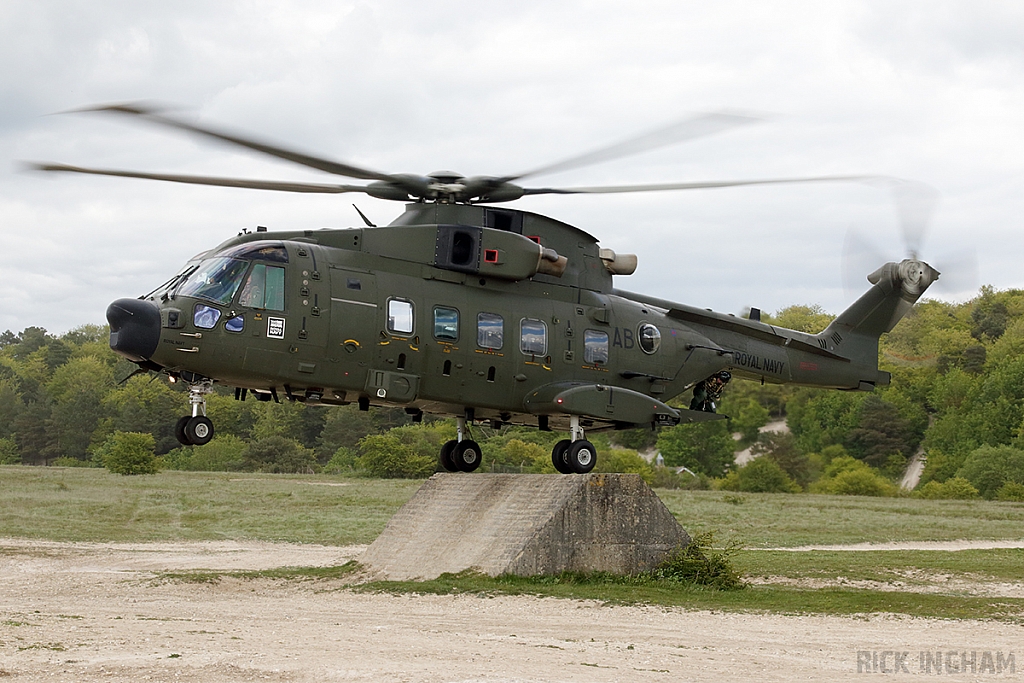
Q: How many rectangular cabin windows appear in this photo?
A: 5